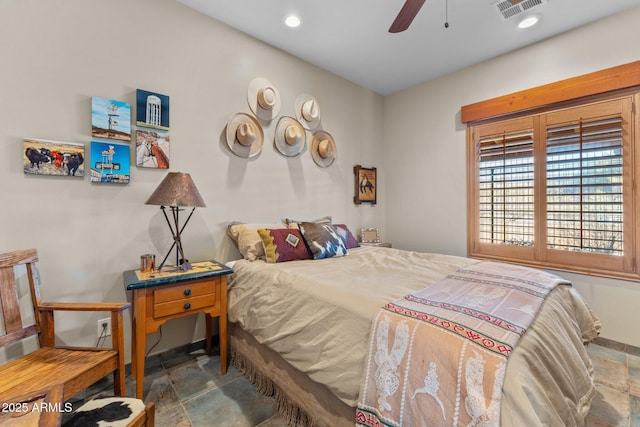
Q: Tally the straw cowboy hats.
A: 5